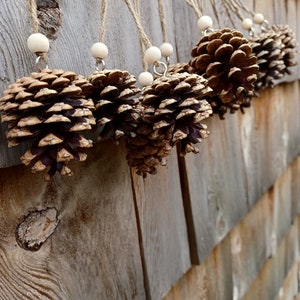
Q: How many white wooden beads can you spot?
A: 8